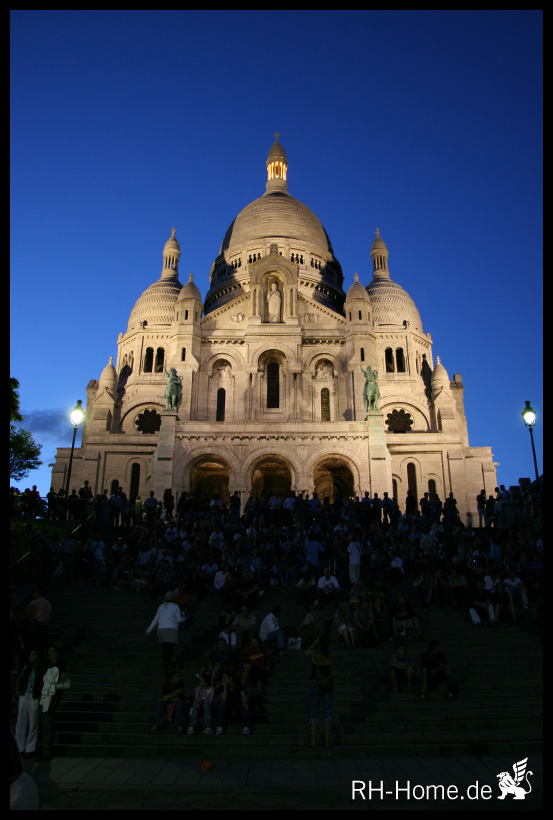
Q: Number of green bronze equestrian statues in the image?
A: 2